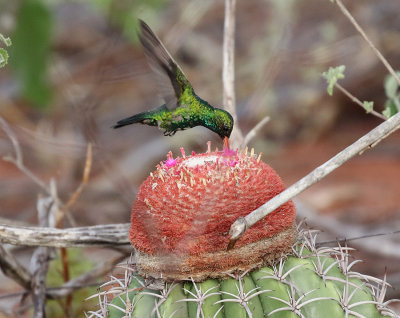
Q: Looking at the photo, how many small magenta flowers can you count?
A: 3